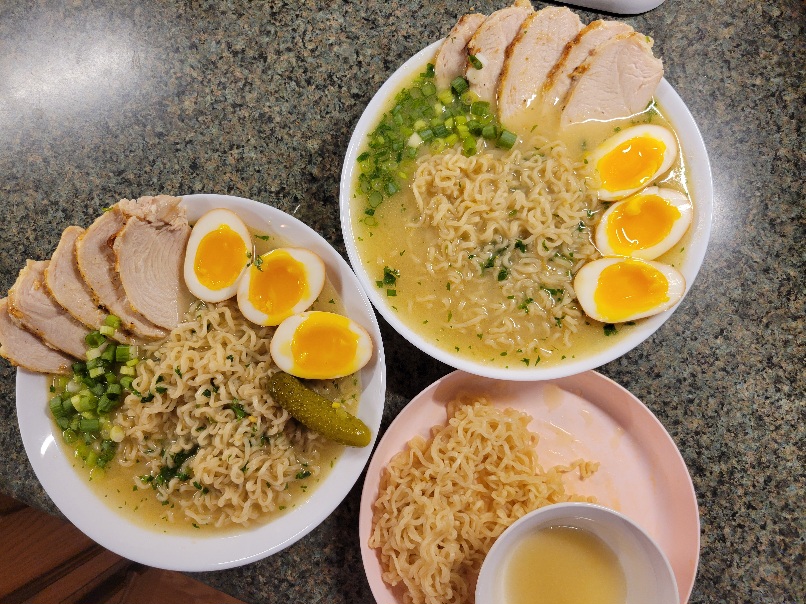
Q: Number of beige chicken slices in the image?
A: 10